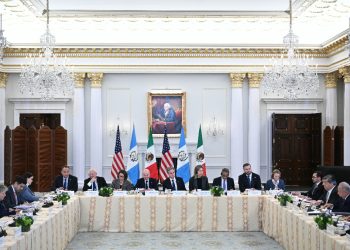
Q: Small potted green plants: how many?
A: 6